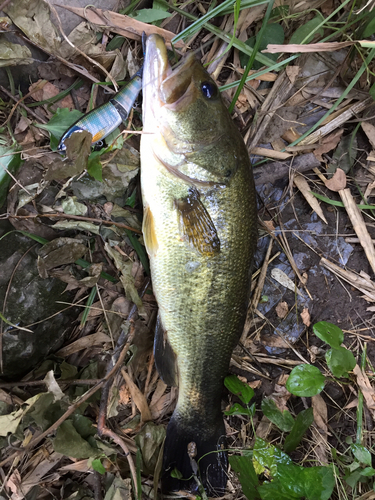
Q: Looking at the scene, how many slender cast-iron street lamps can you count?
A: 0